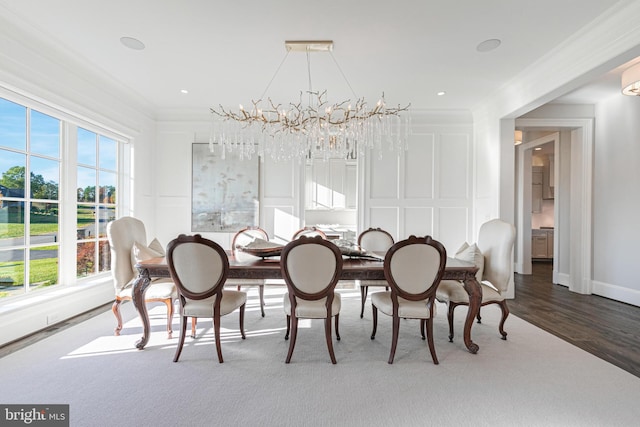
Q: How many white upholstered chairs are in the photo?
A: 8